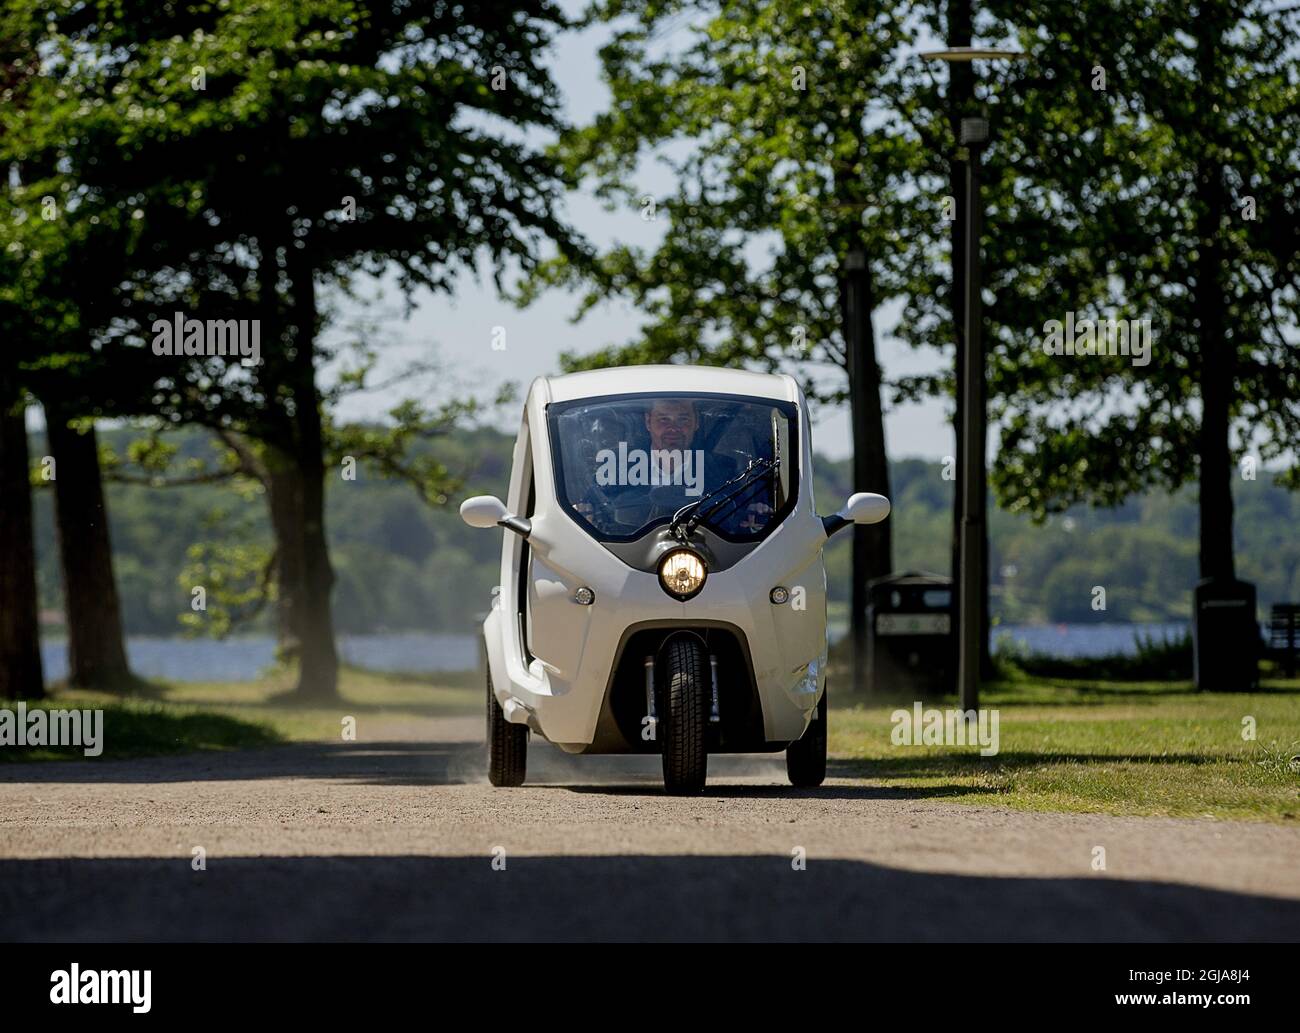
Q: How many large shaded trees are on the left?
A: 3